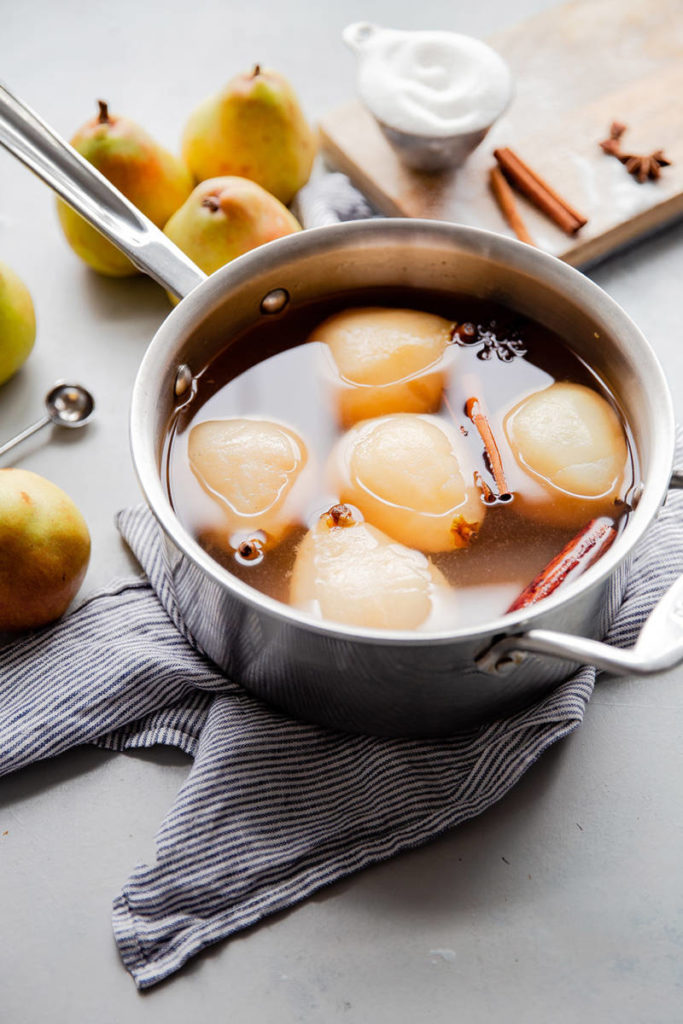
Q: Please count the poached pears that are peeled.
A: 5